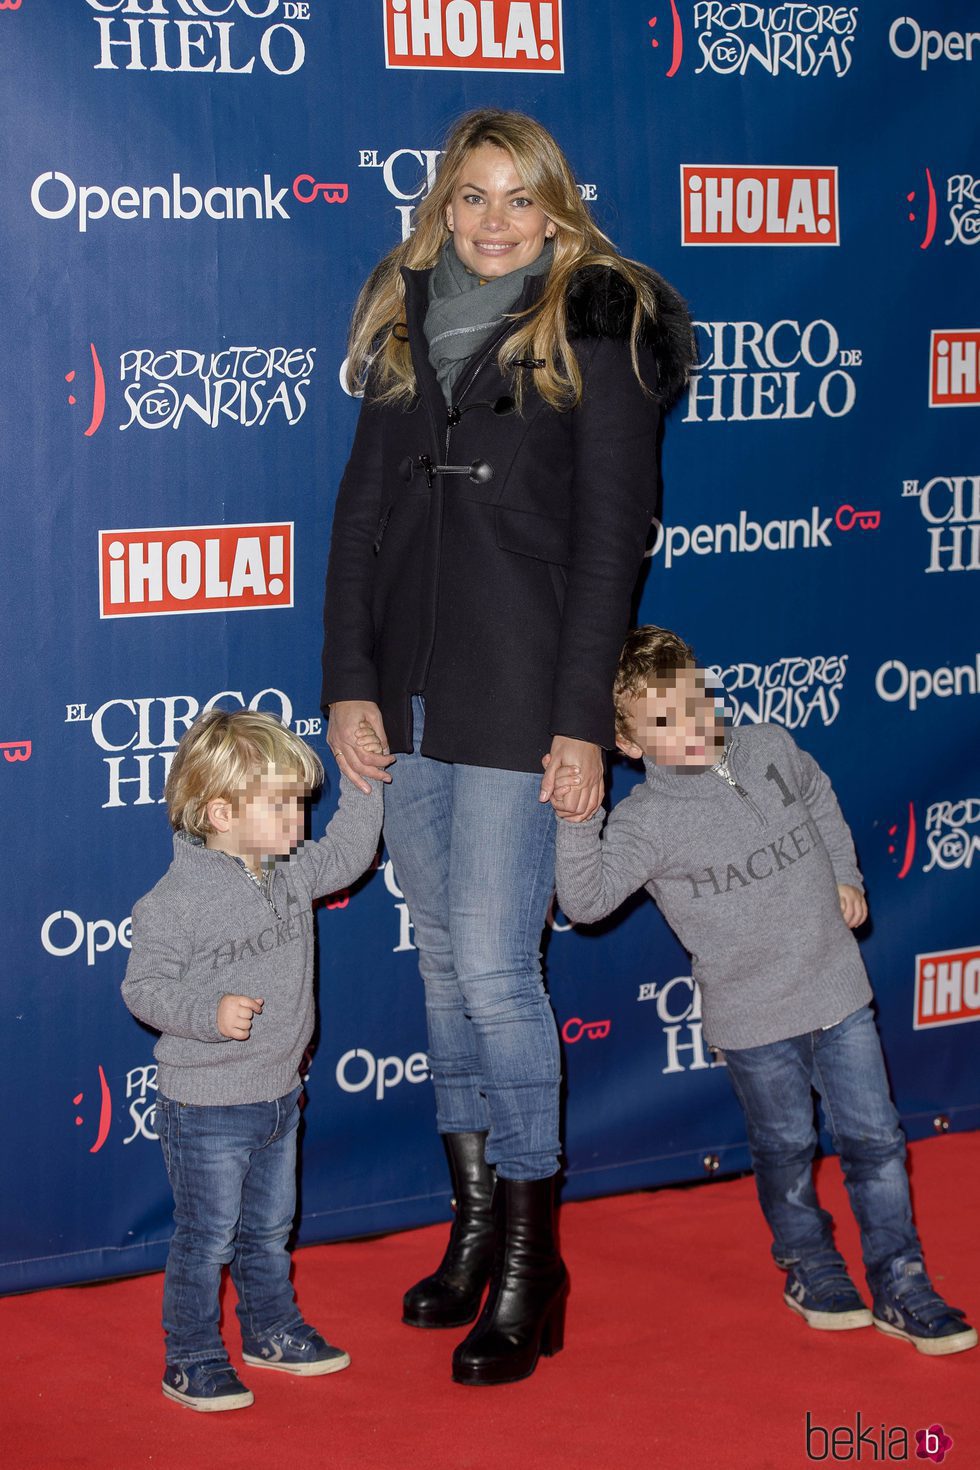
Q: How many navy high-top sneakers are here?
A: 4